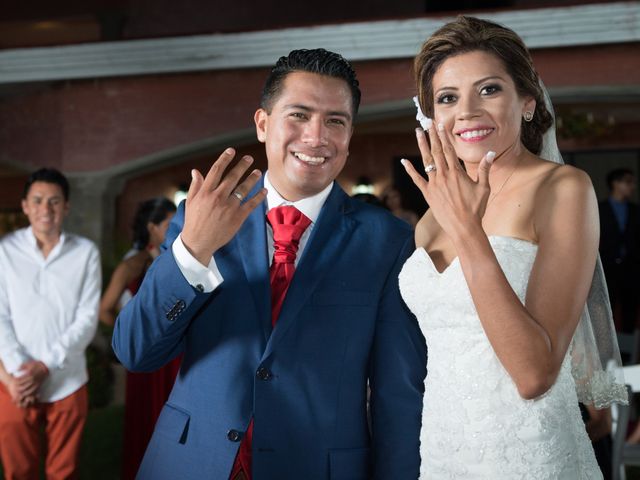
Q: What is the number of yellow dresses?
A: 0